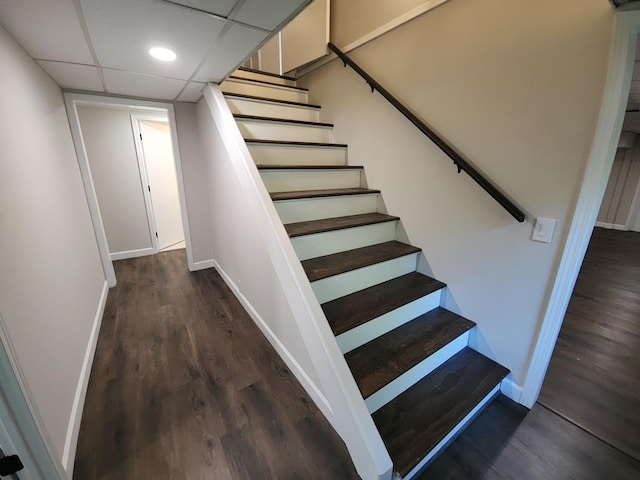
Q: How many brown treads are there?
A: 12